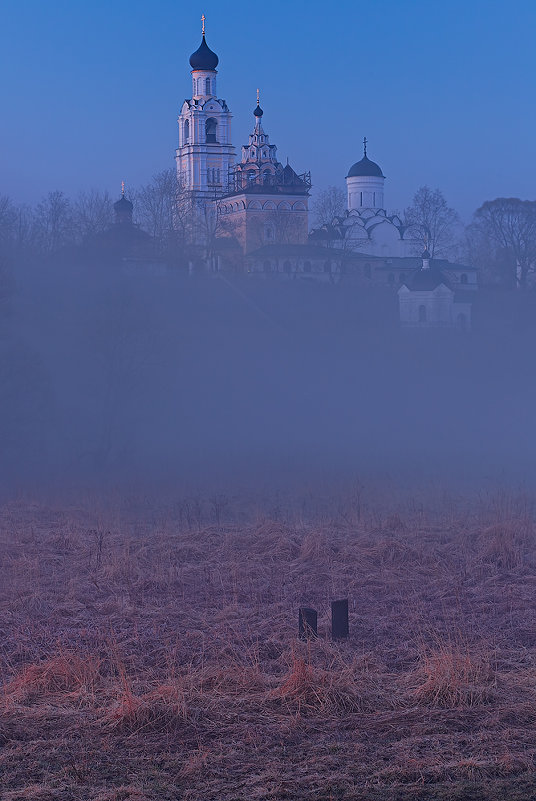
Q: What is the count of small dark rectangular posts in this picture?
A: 2